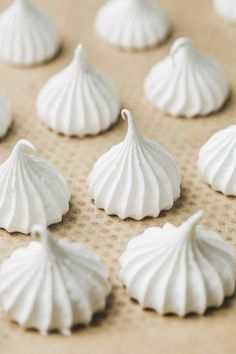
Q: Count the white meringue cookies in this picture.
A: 11